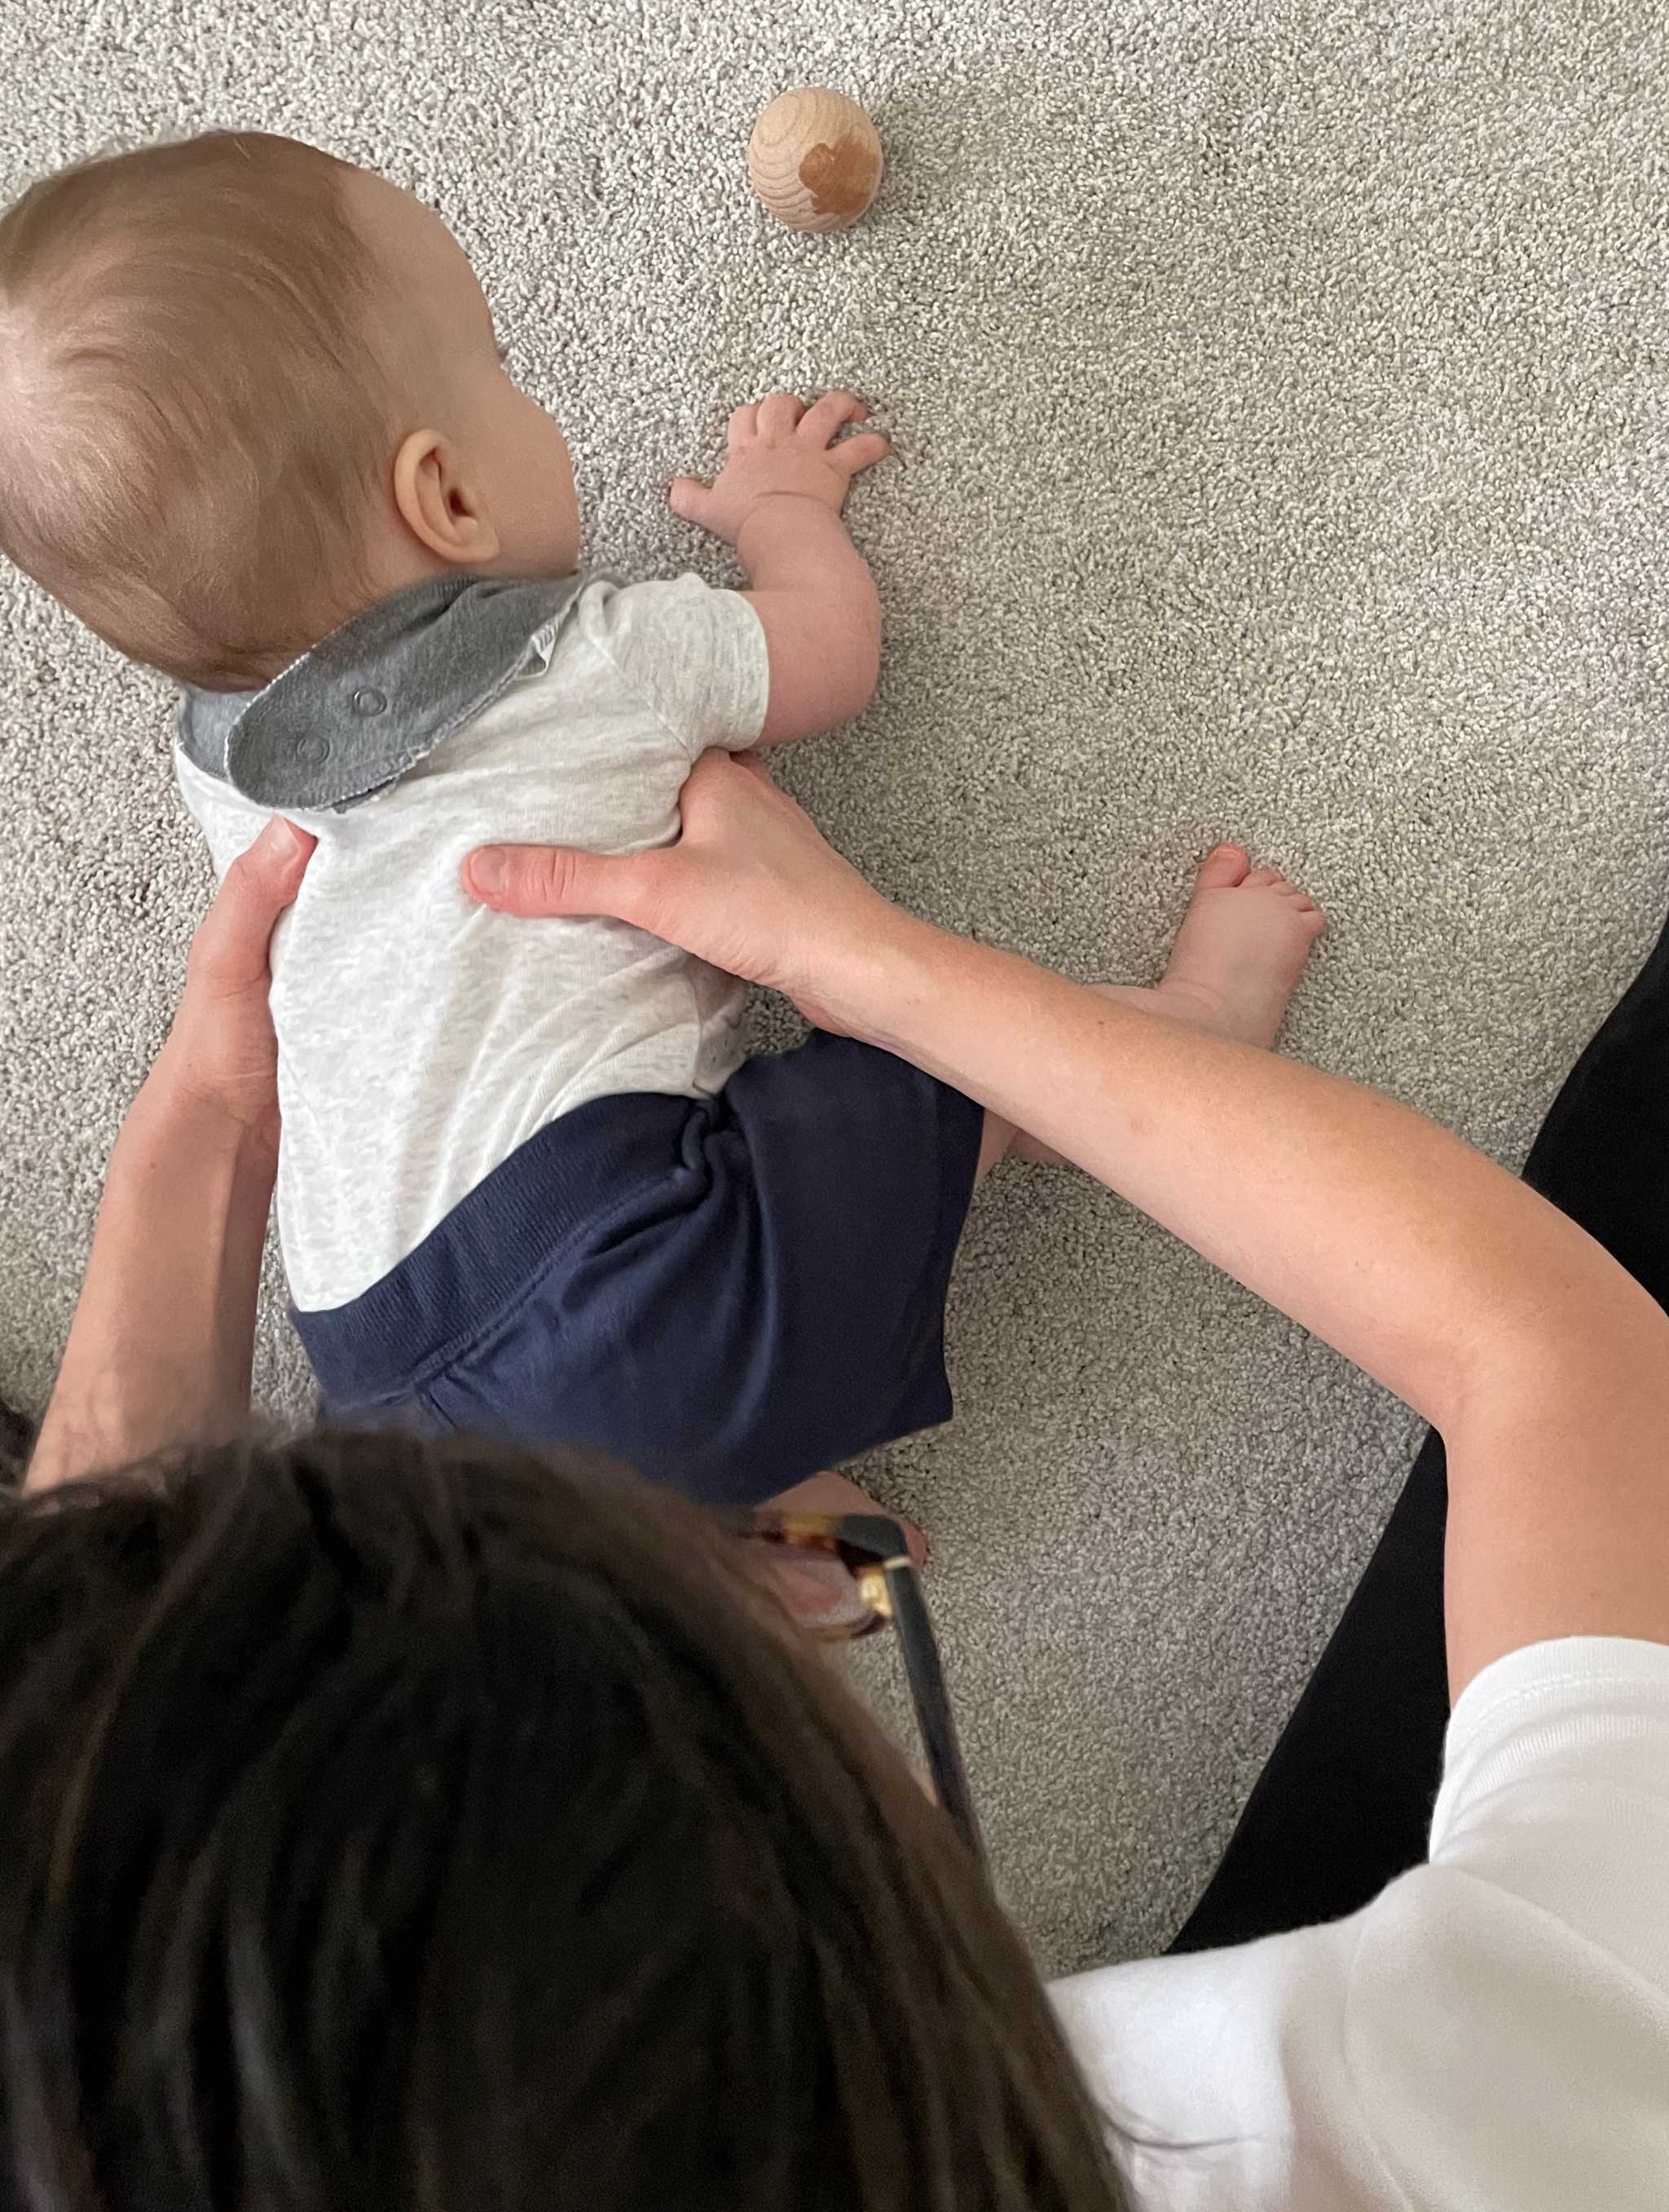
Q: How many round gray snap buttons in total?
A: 2